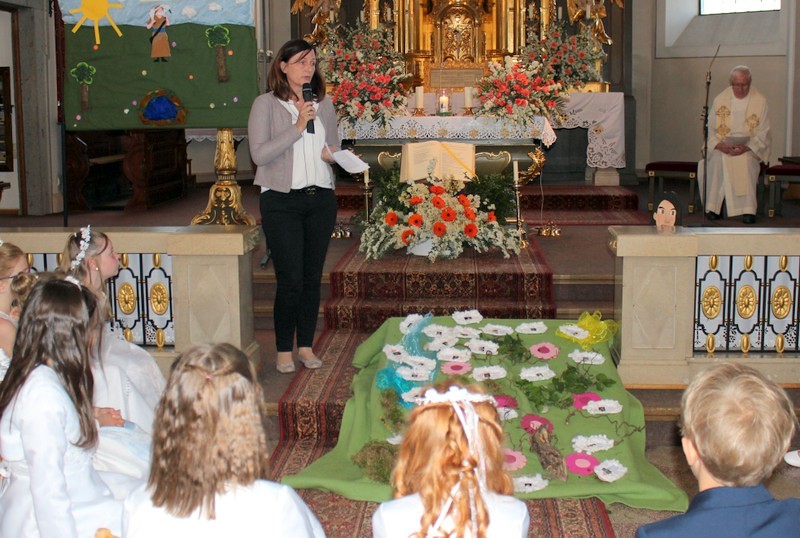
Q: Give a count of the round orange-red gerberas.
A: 12